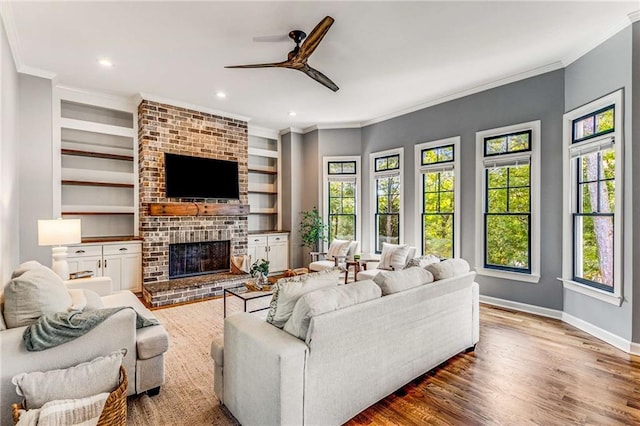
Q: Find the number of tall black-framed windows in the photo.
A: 5